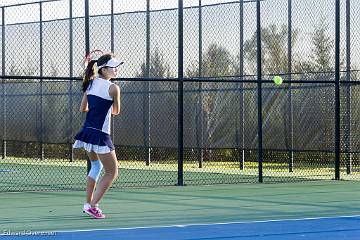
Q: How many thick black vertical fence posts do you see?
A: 4